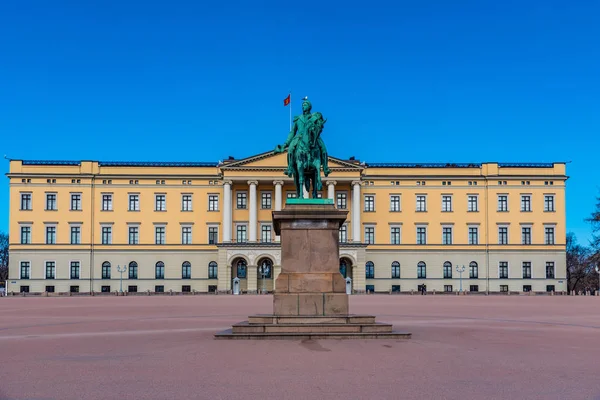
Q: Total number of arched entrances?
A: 3